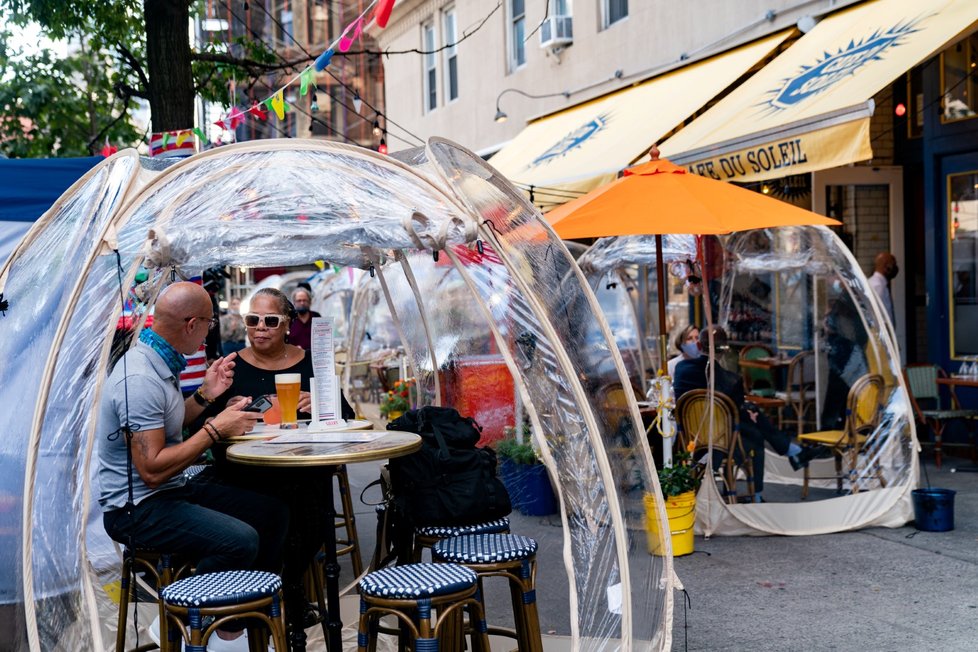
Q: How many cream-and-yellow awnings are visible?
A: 2